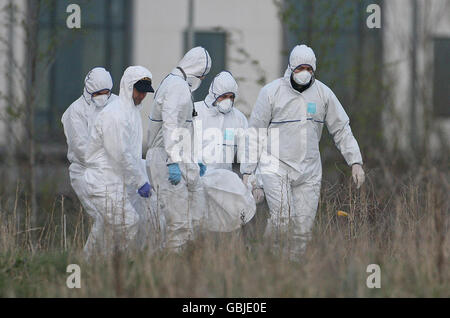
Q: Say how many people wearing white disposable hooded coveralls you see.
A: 5